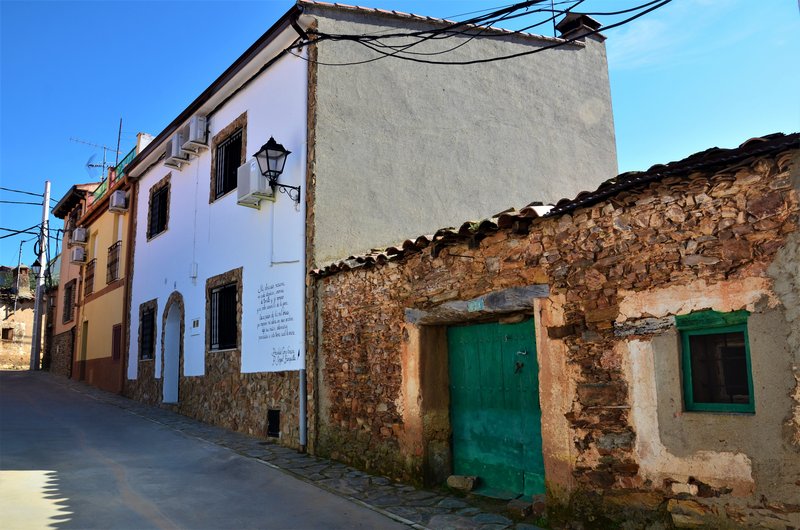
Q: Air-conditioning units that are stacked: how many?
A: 2